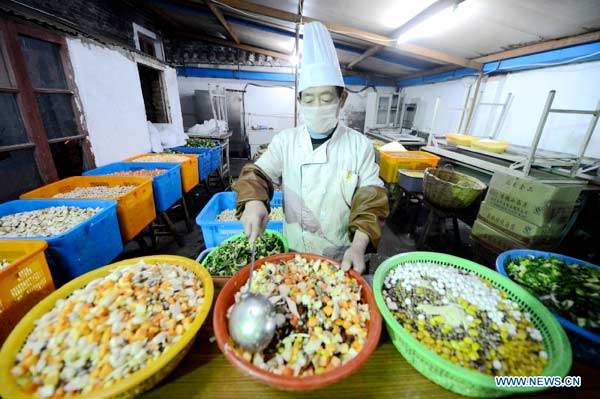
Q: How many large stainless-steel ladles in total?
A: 1